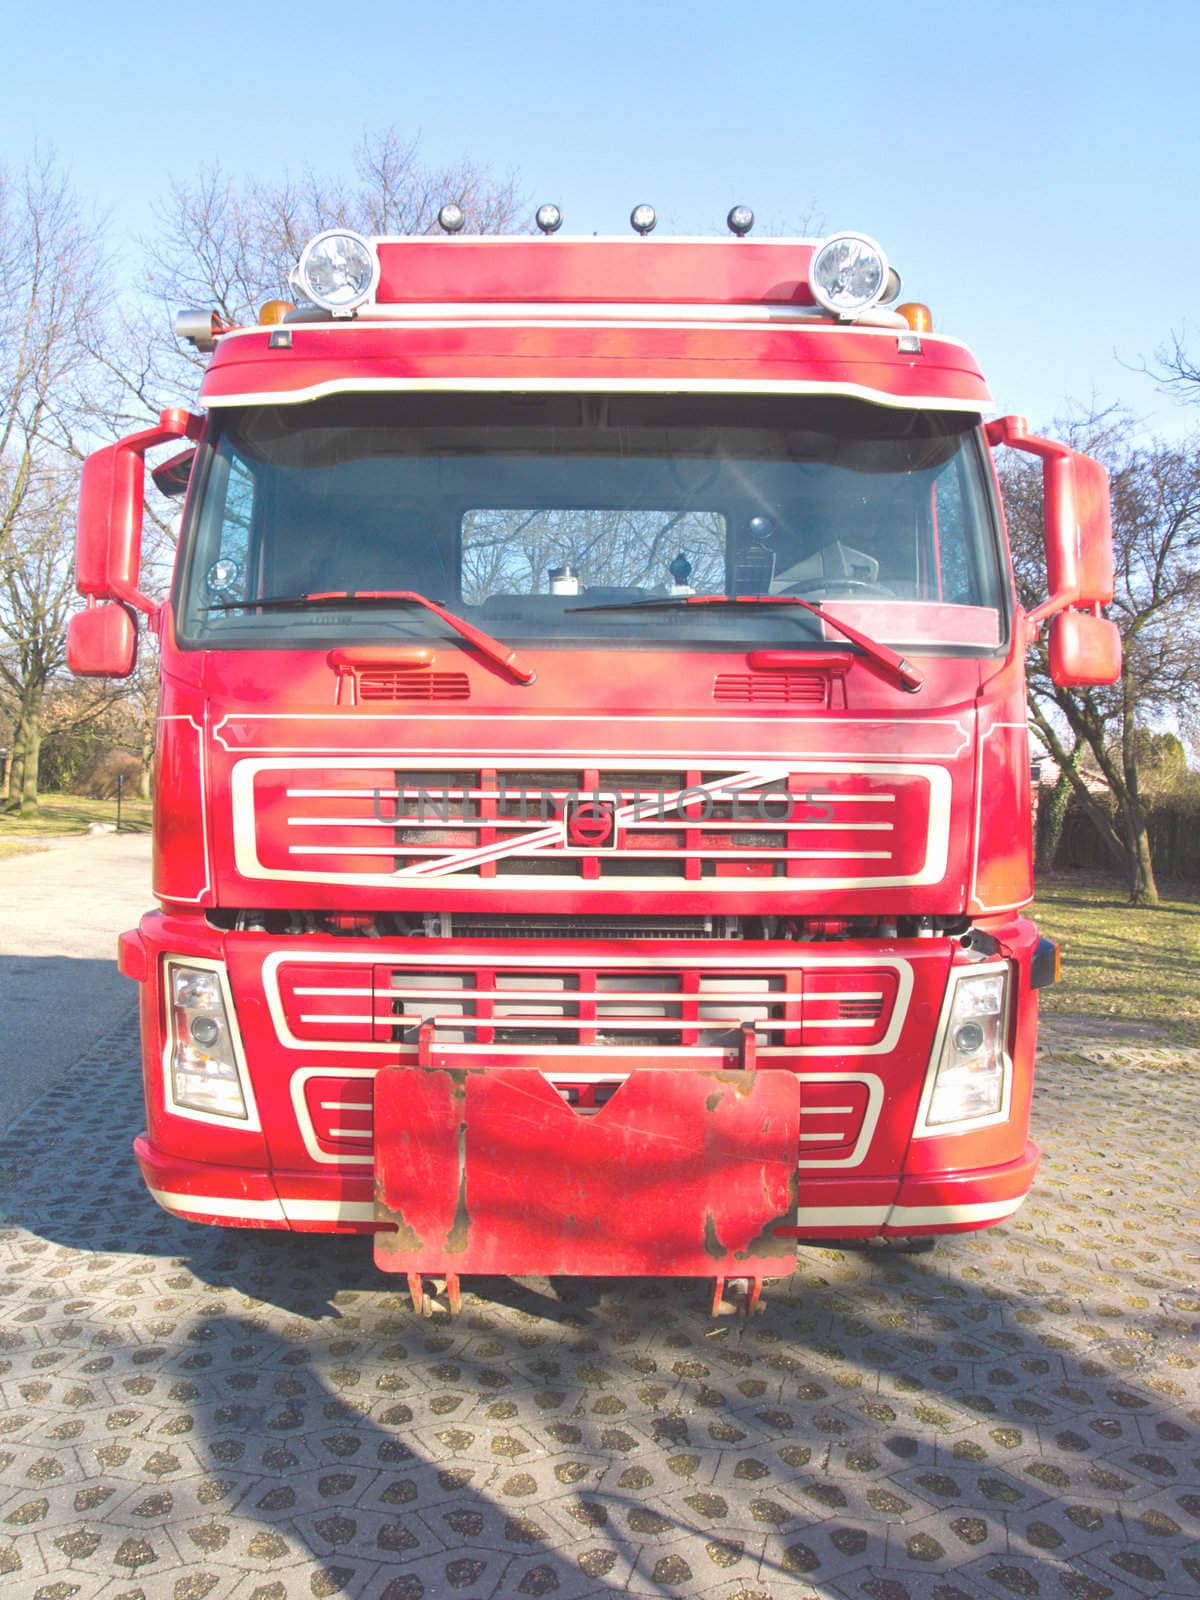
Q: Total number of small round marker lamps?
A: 4